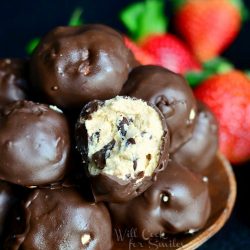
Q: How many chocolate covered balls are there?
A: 9